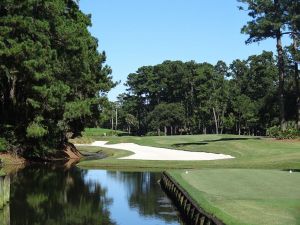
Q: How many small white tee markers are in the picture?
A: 2